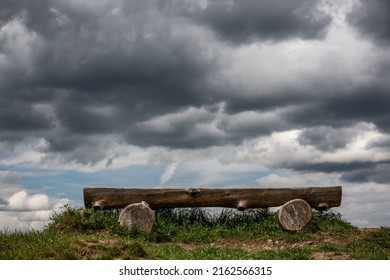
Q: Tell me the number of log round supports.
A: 2